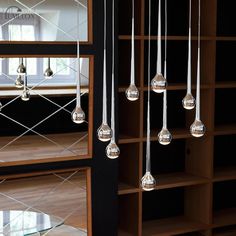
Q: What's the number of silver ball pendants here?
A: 9